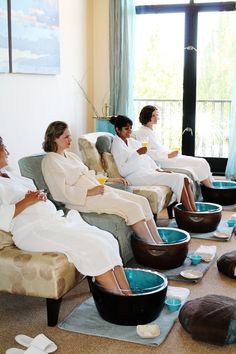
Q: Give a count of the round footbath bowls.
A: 4